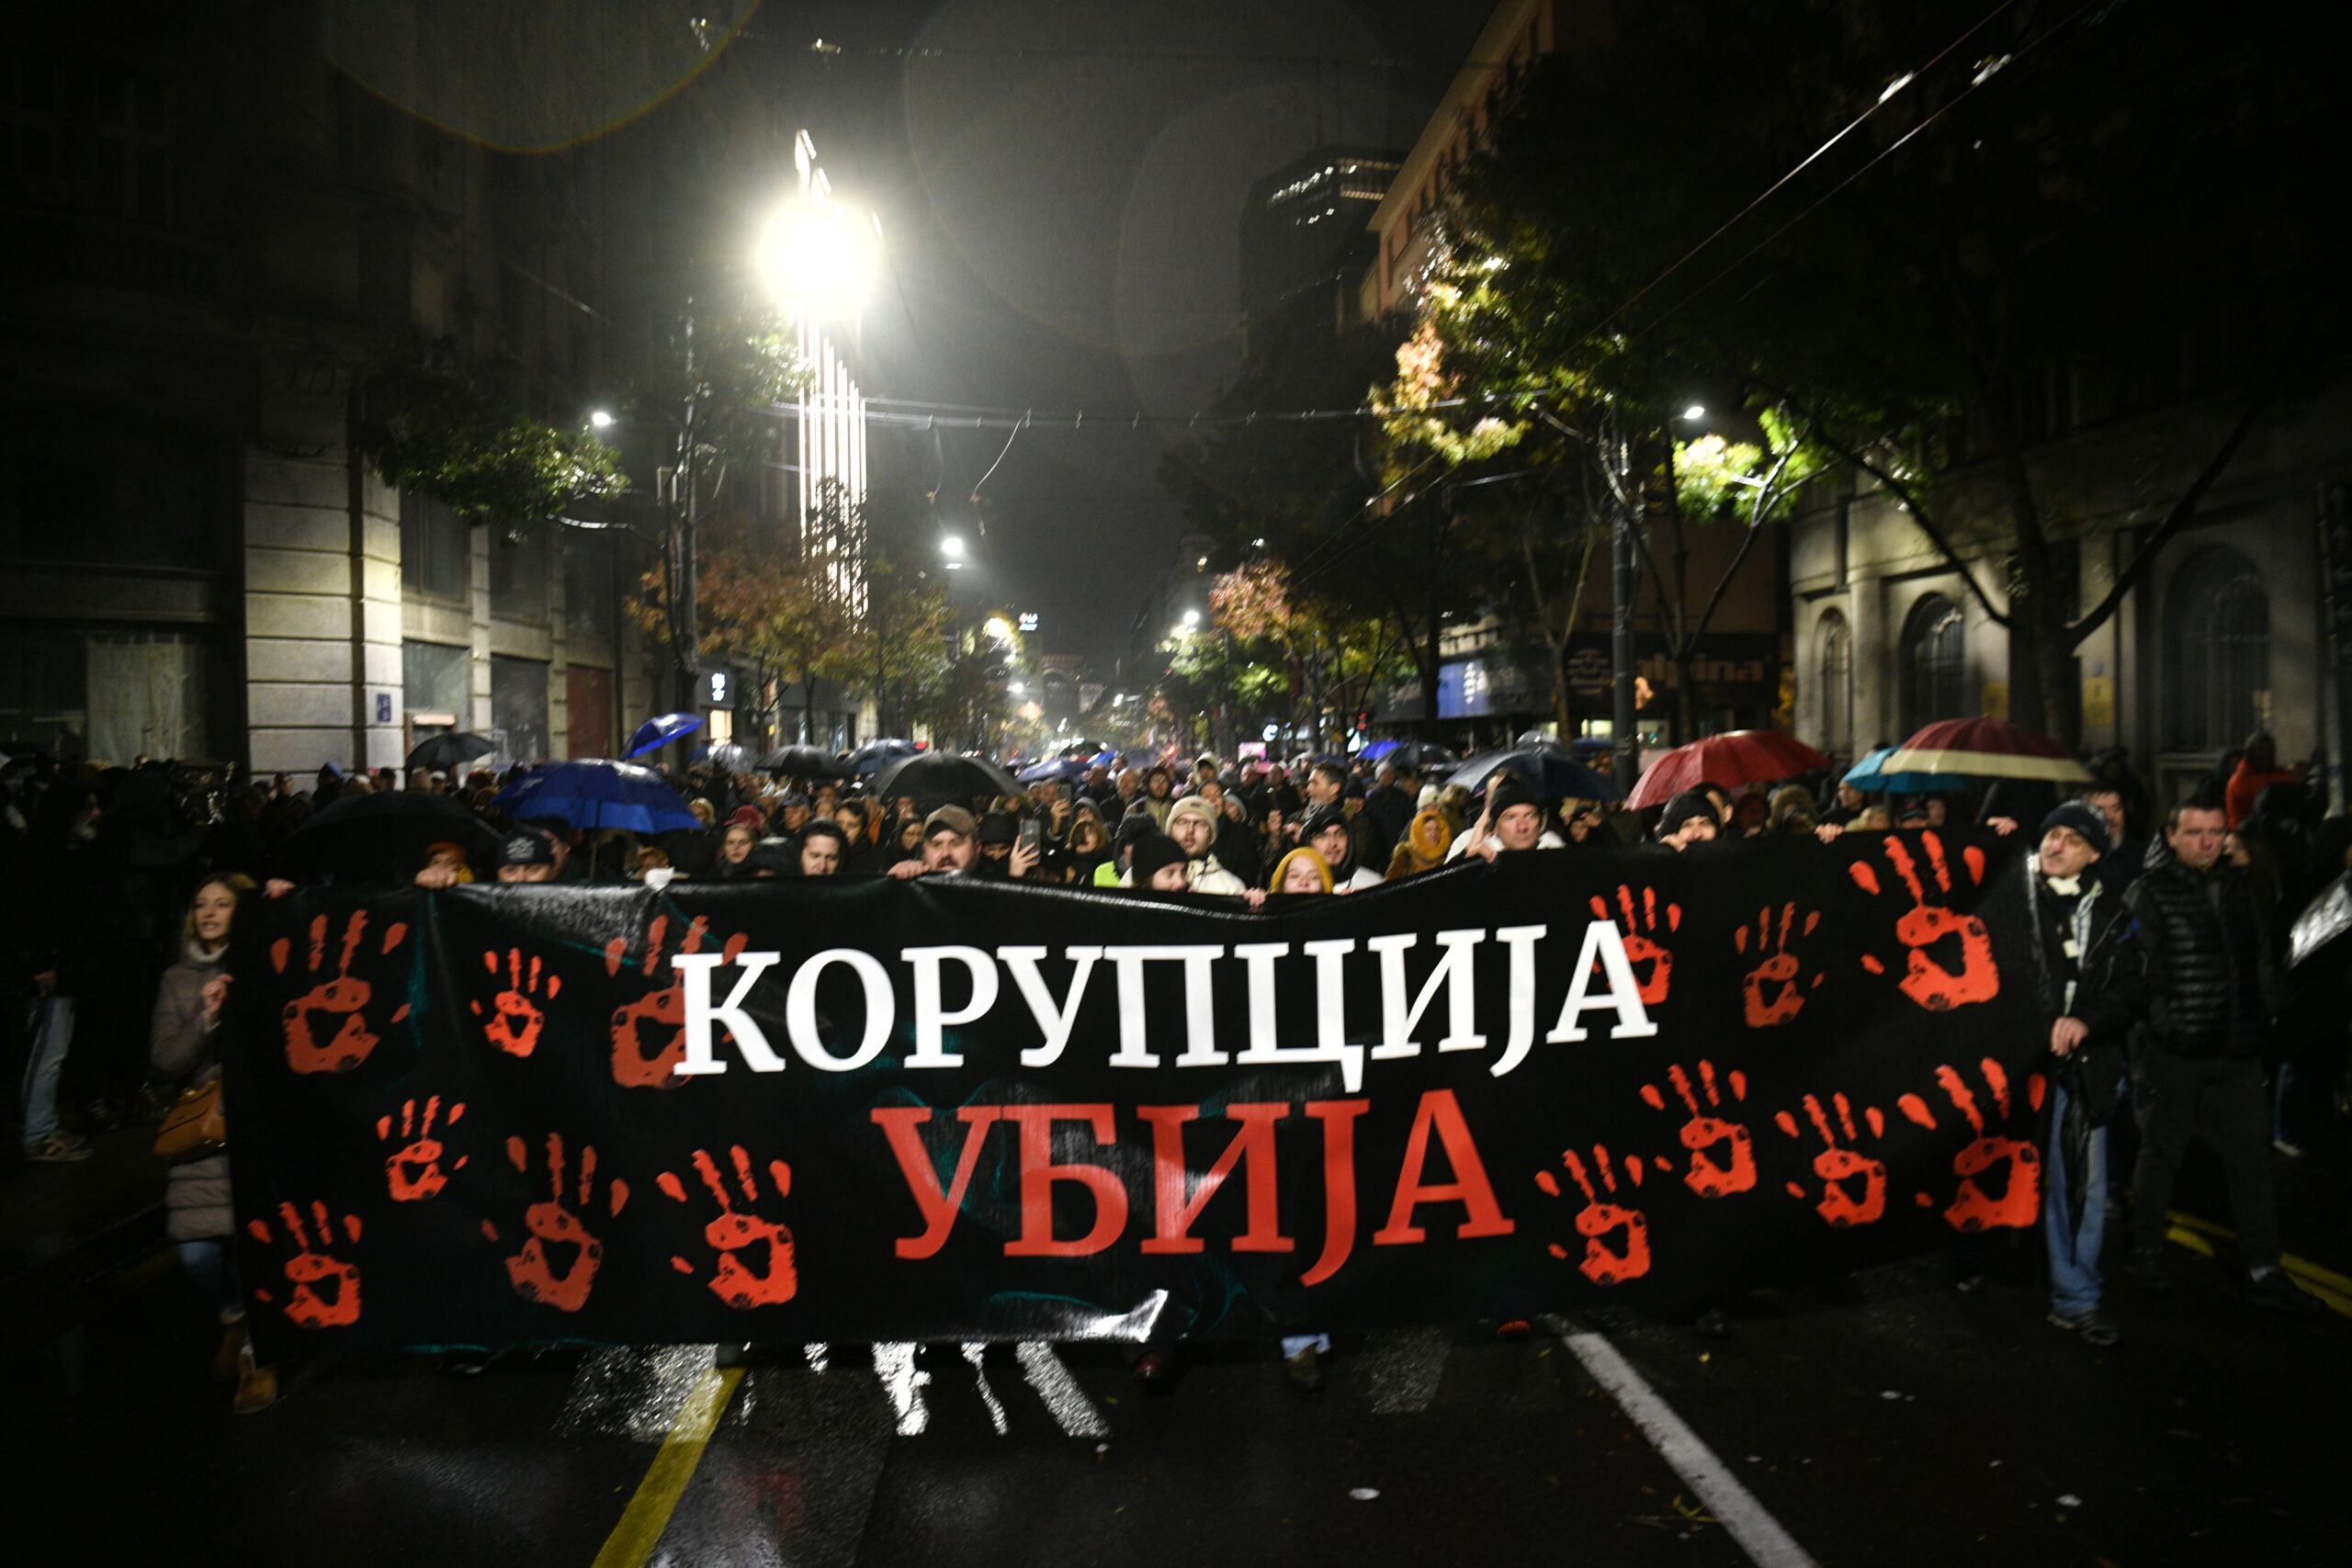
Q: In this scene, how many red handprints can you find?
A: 14